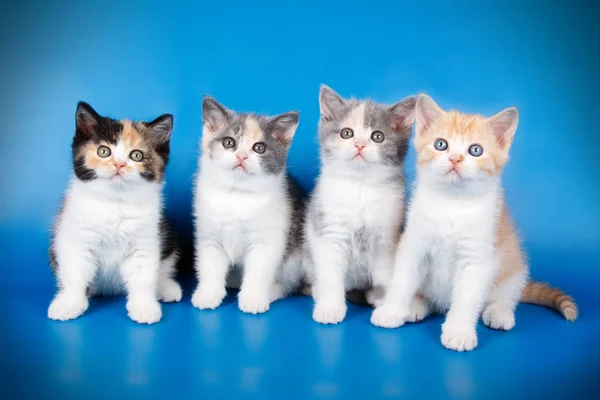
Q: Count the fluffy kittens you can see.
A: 4